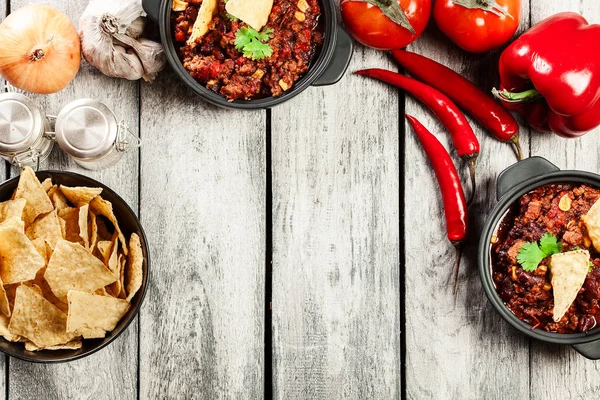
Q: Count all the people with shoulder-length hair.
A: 0